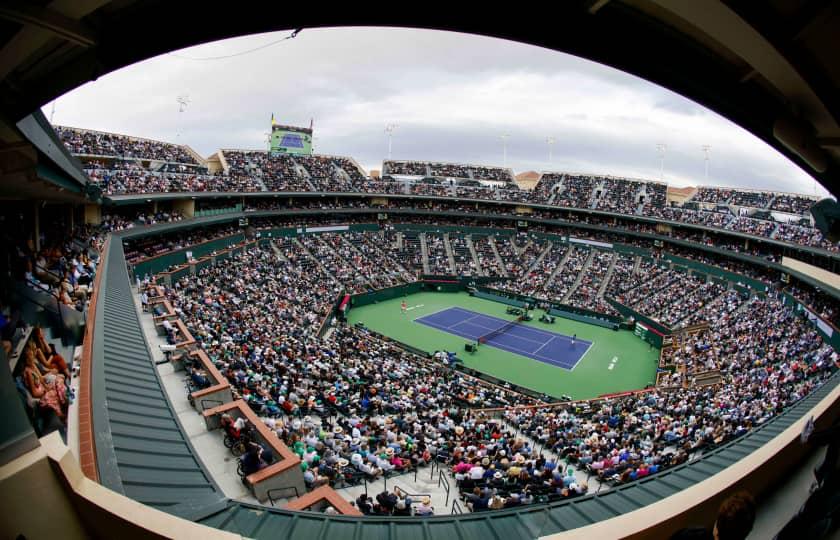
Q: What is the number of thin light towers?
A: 6